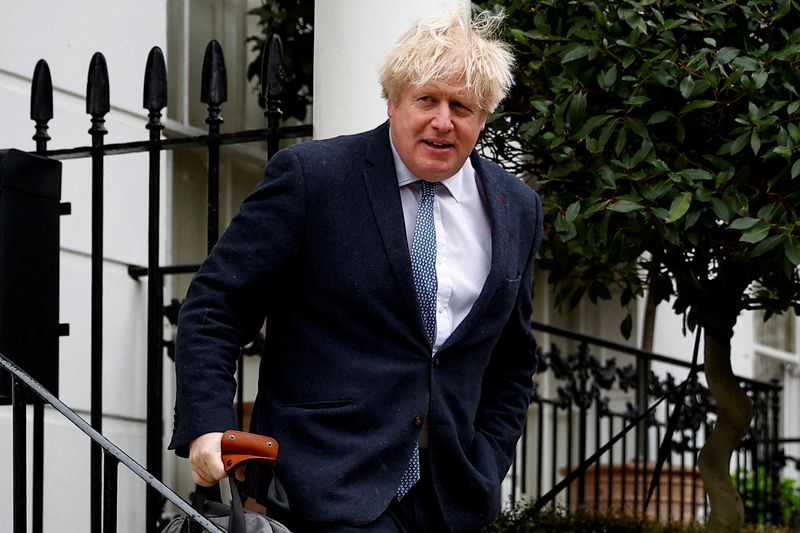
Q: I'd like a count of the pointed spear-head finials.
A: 5